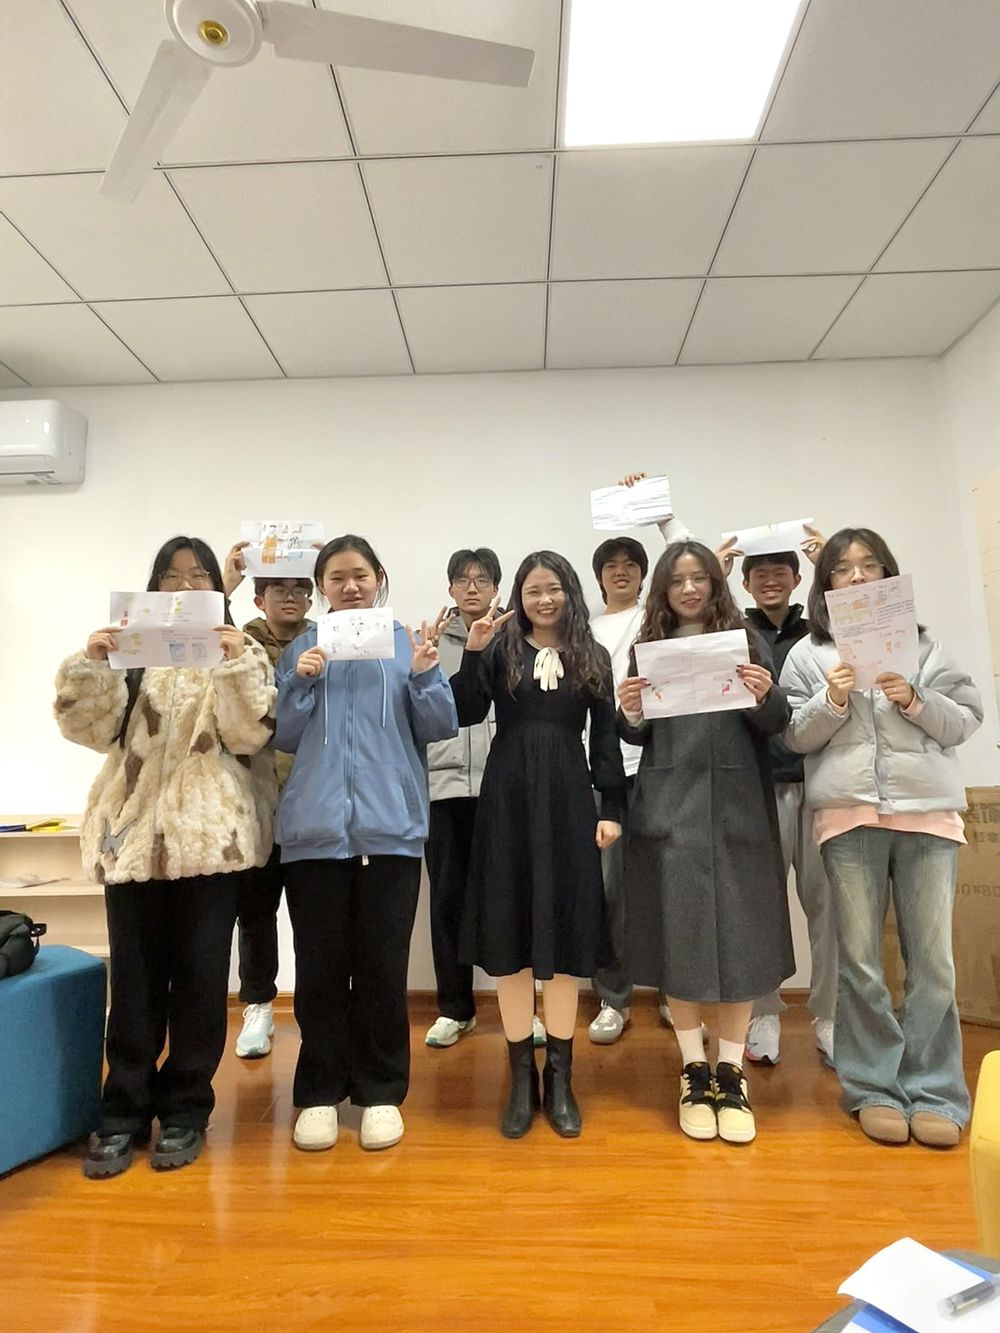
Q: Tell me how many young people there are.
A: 9